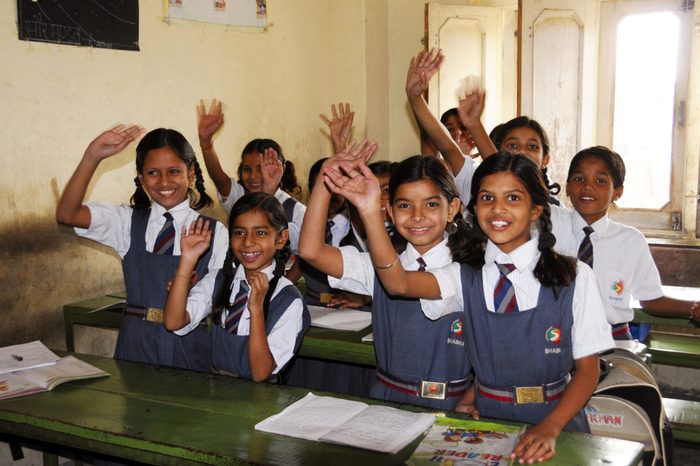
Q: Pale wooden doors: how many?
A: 2